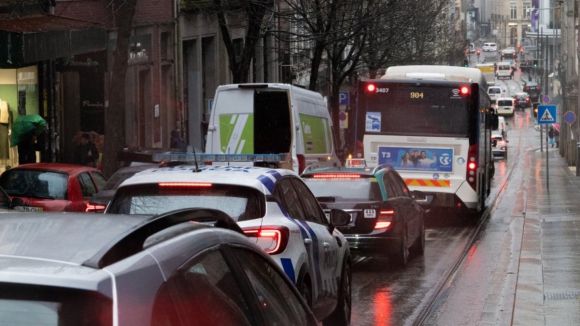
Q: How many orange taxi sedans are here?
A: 0